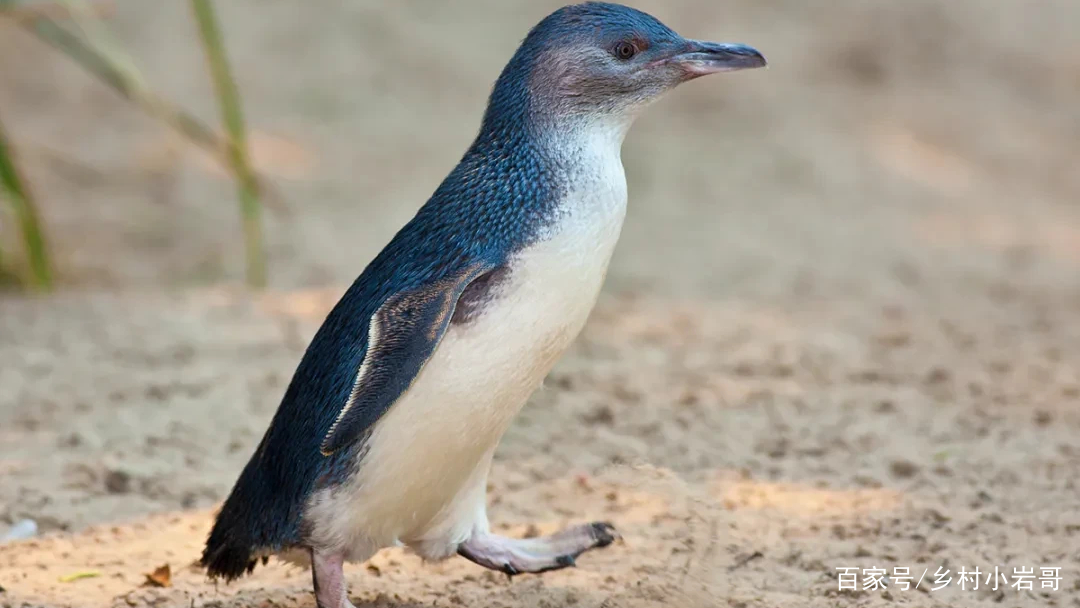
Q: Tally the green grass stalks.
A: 3